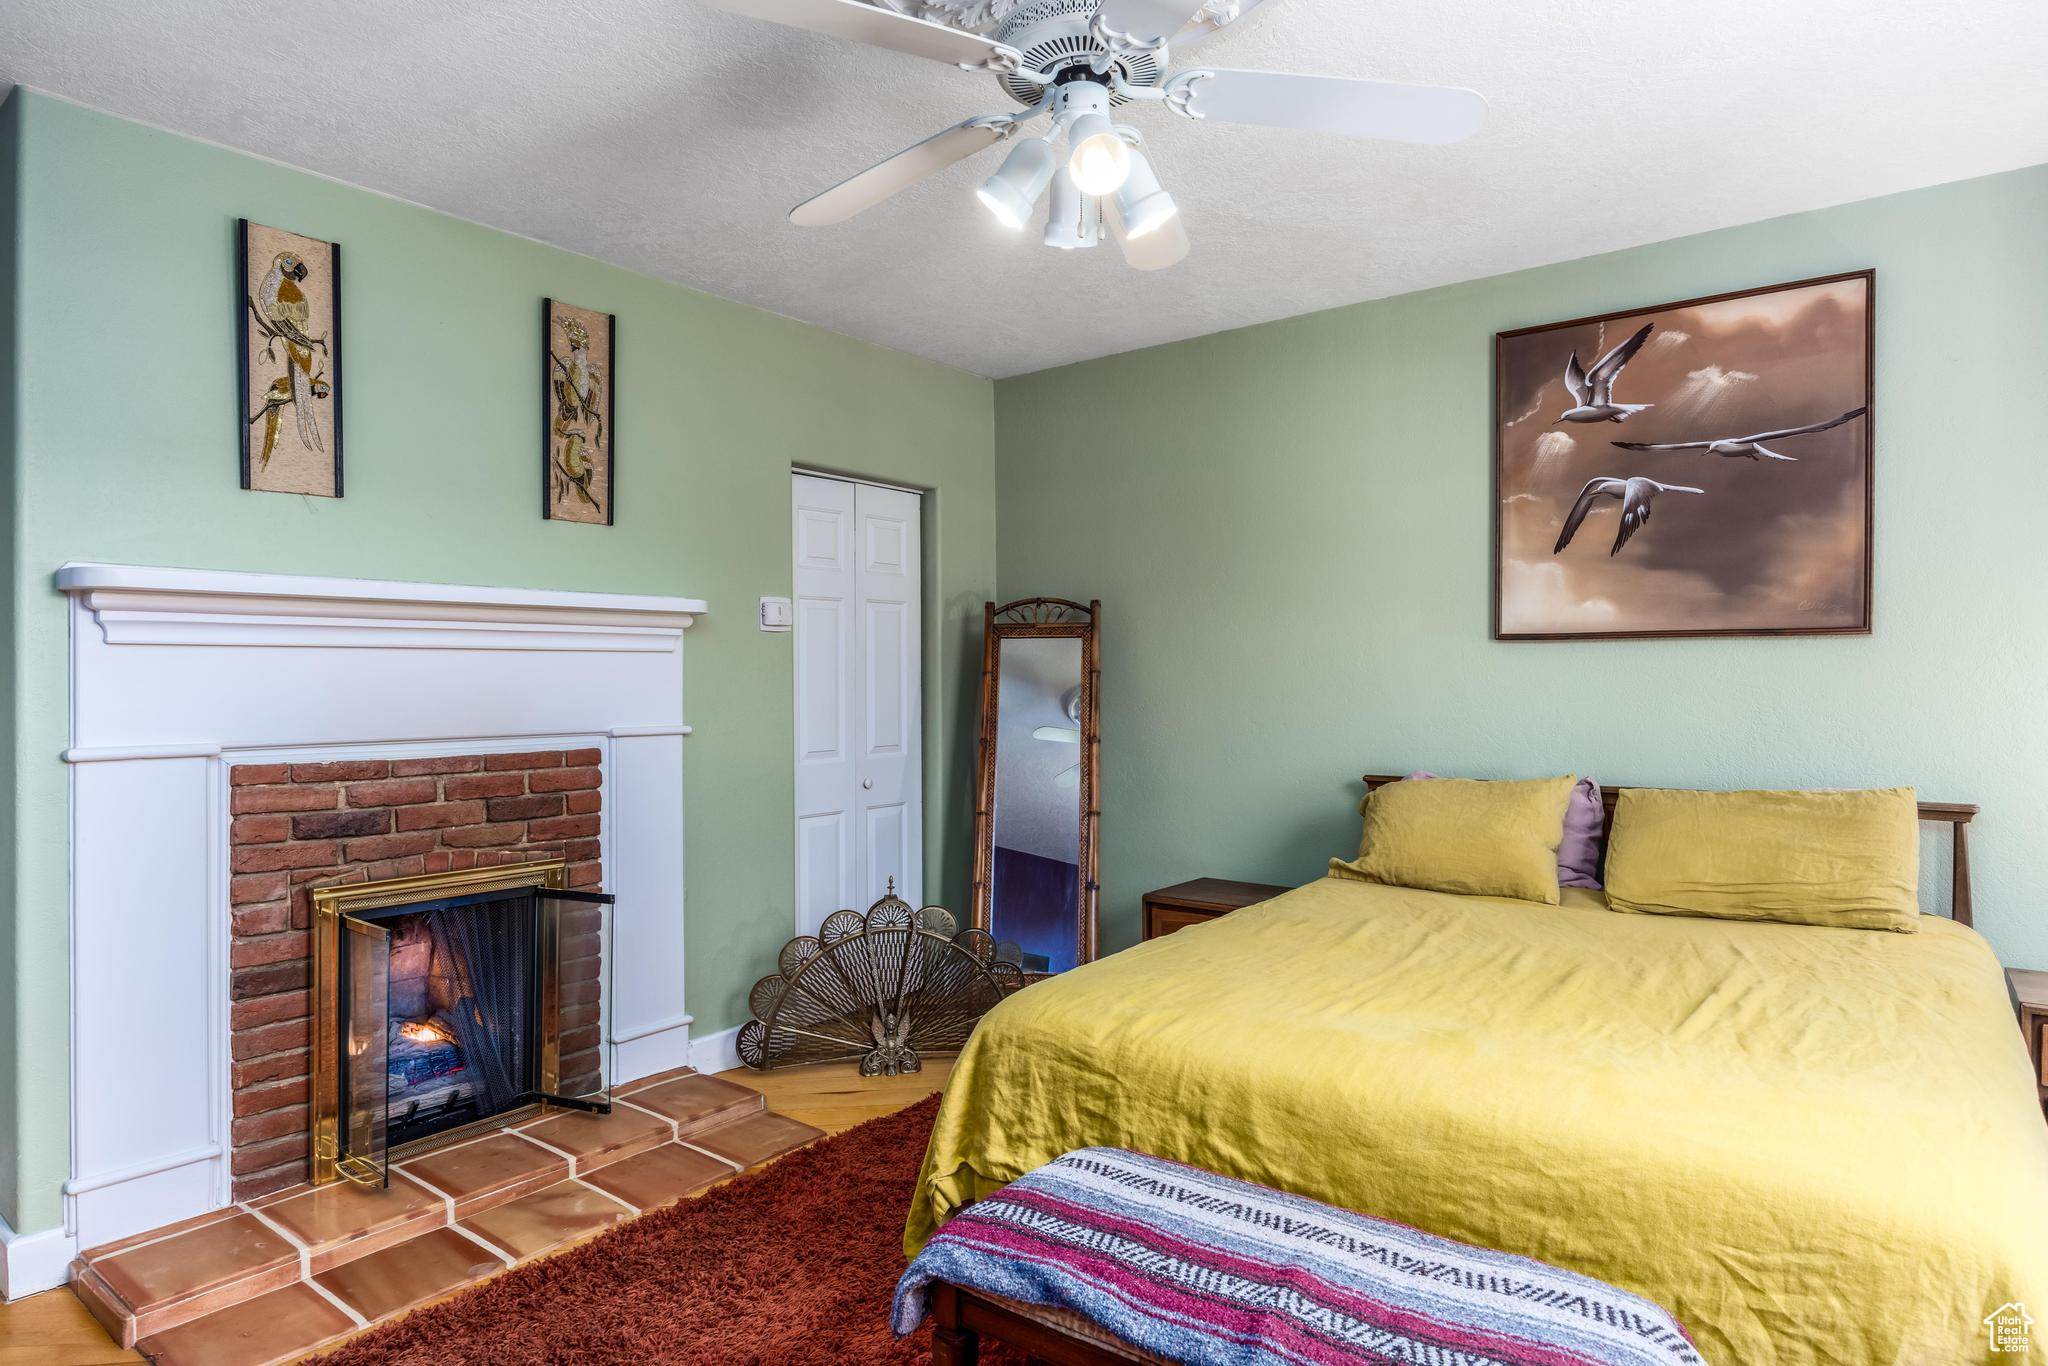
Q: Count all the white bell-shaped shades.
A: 4